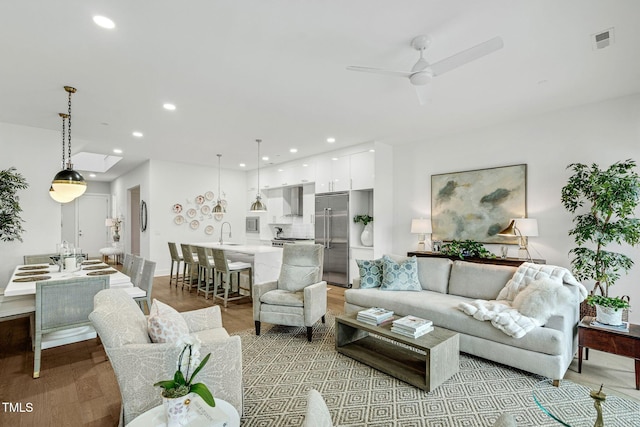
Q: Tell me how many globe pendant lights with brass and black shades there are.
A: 2